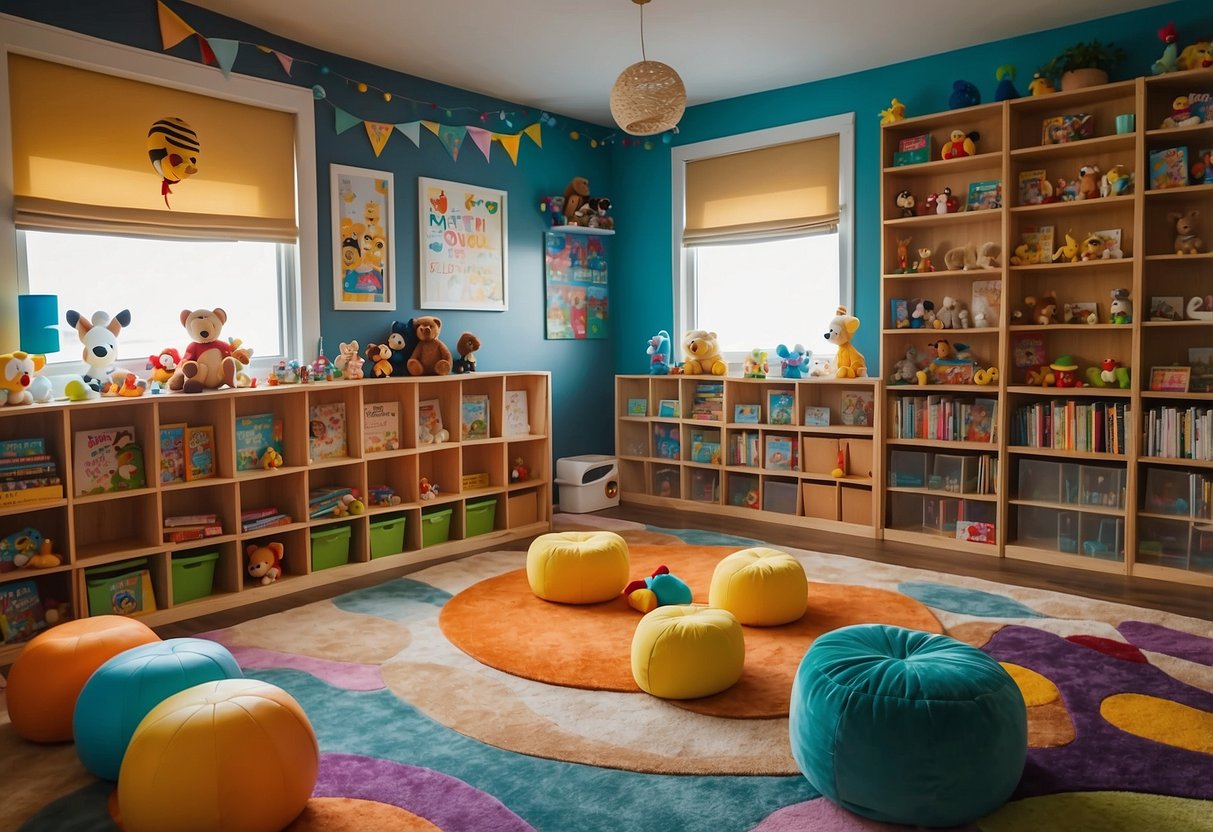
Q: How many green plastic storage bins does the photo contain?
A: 6